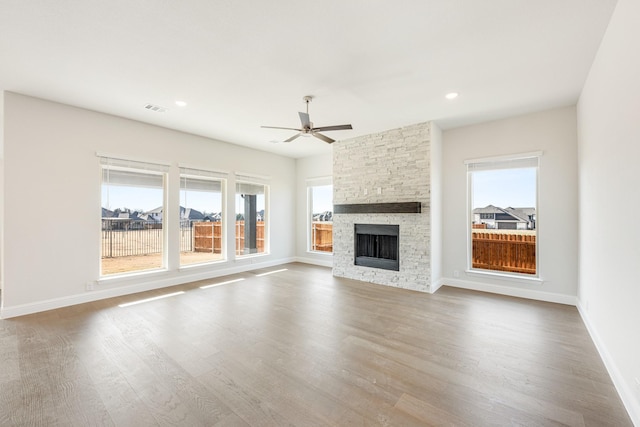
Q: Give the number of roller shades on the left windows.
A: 3